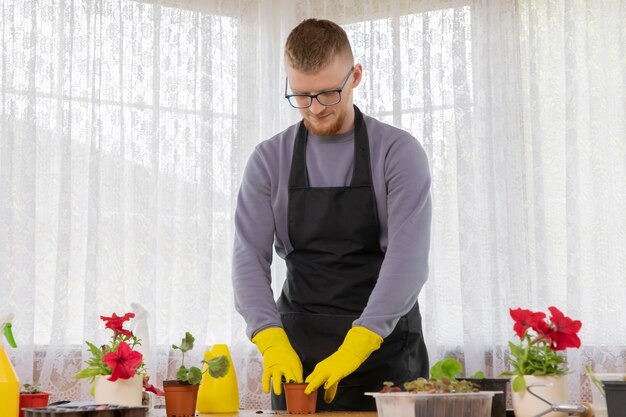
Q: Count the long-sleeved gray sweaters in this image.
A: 1